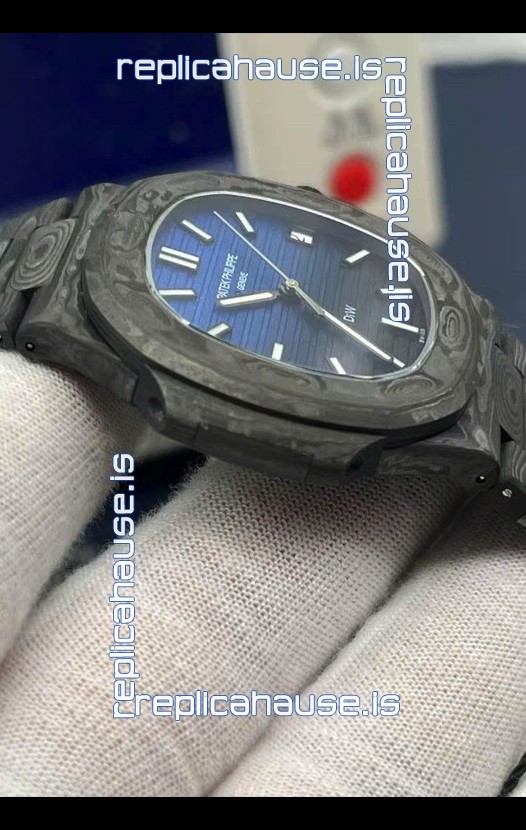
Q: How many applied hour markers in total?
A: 11